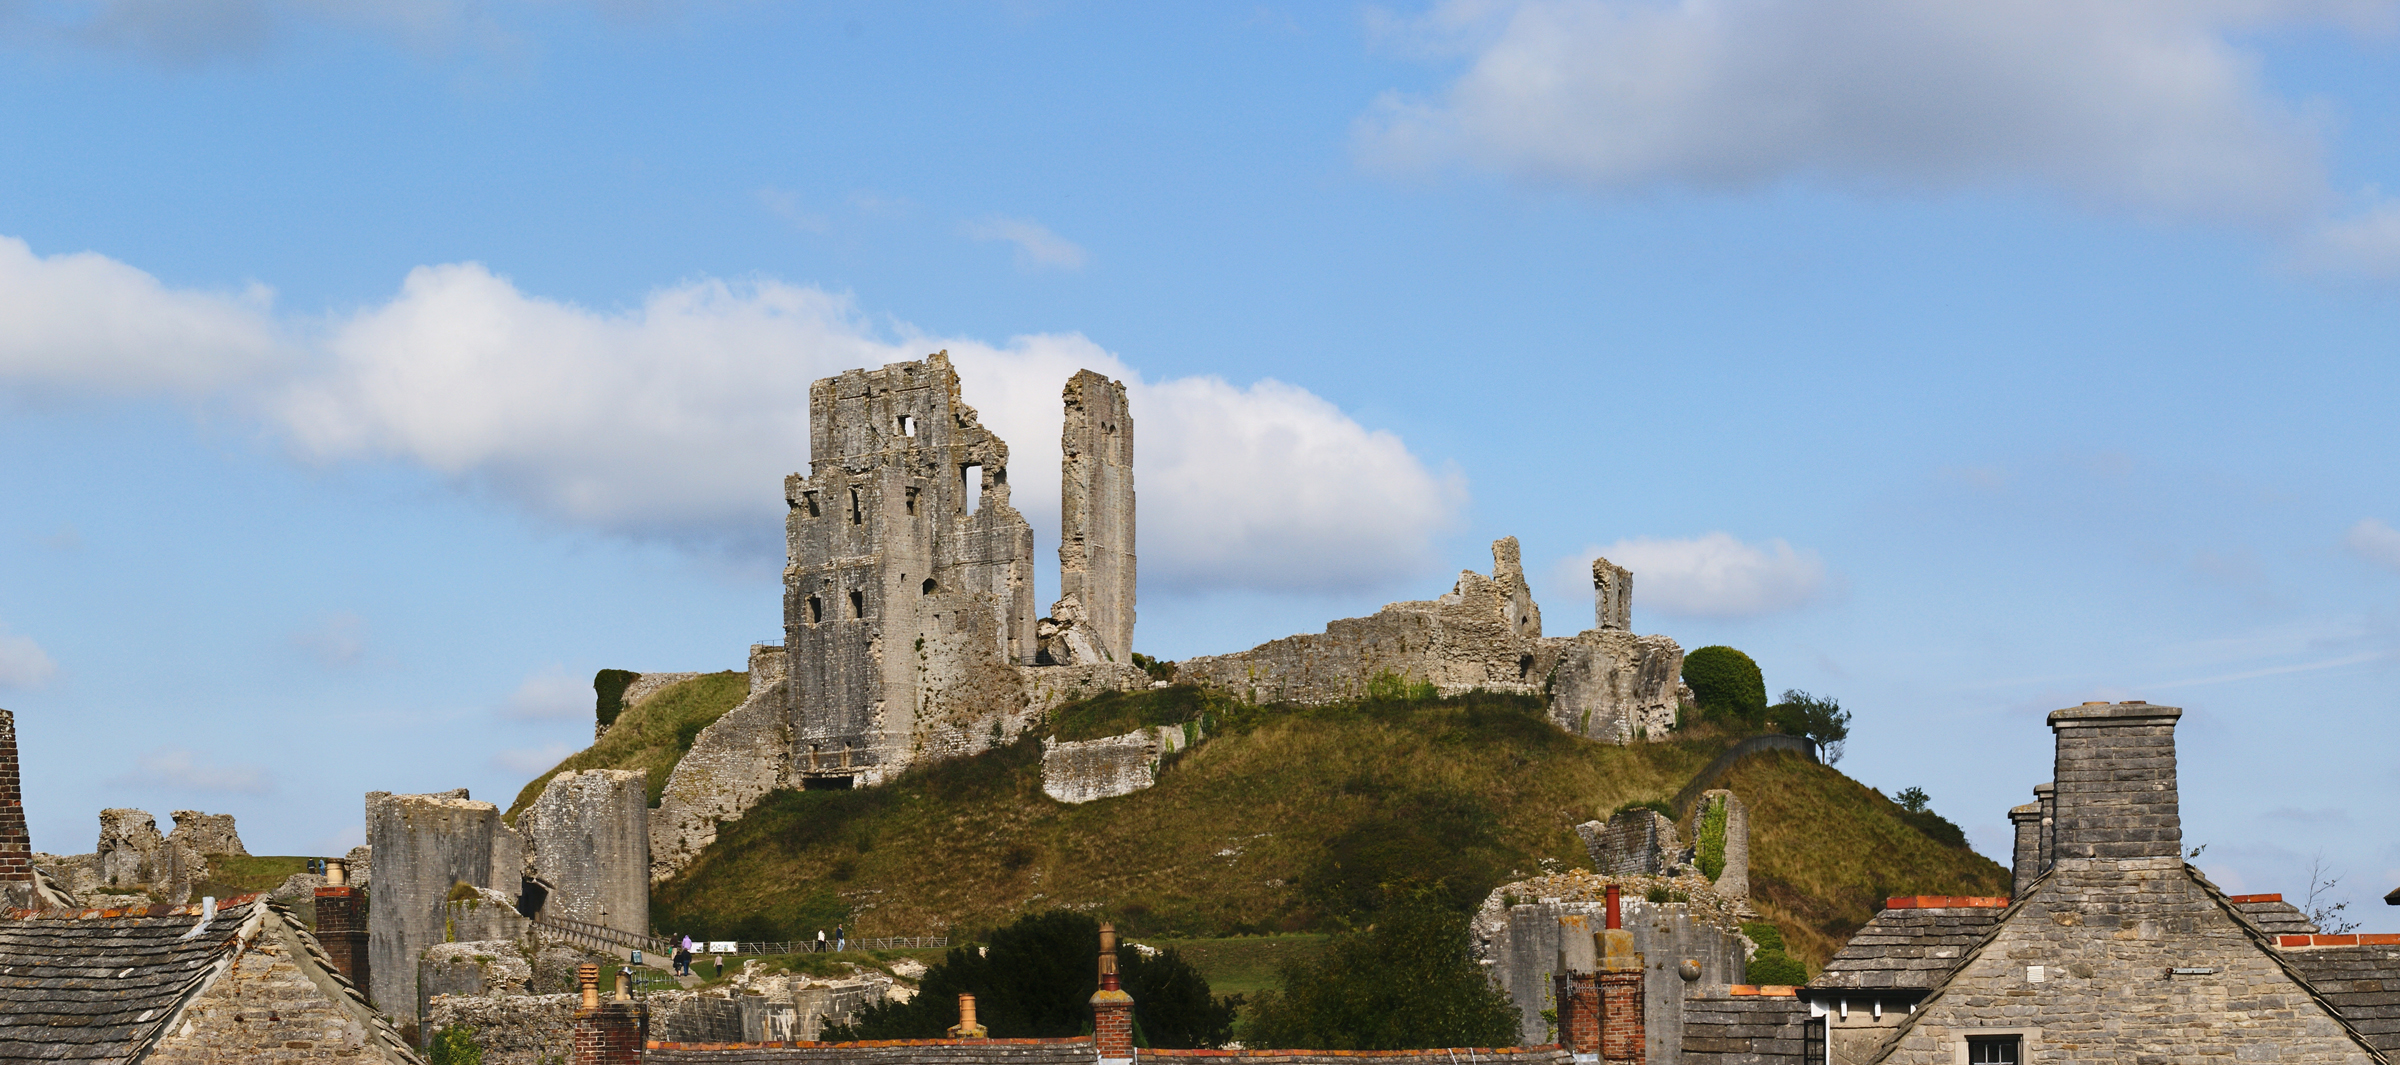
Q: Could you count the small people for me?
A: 9